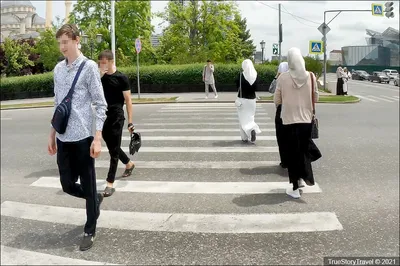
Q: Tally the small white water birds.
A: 0